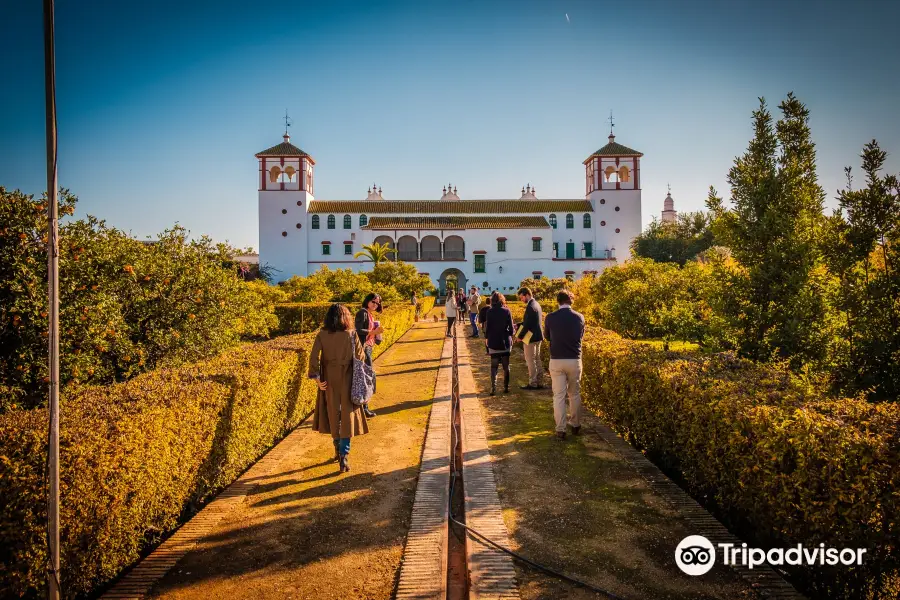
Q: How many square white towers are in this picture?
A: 2